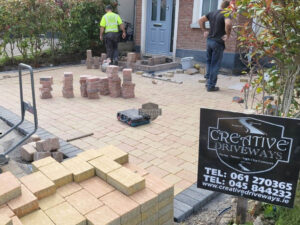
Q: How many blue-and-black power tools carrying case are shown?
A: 1